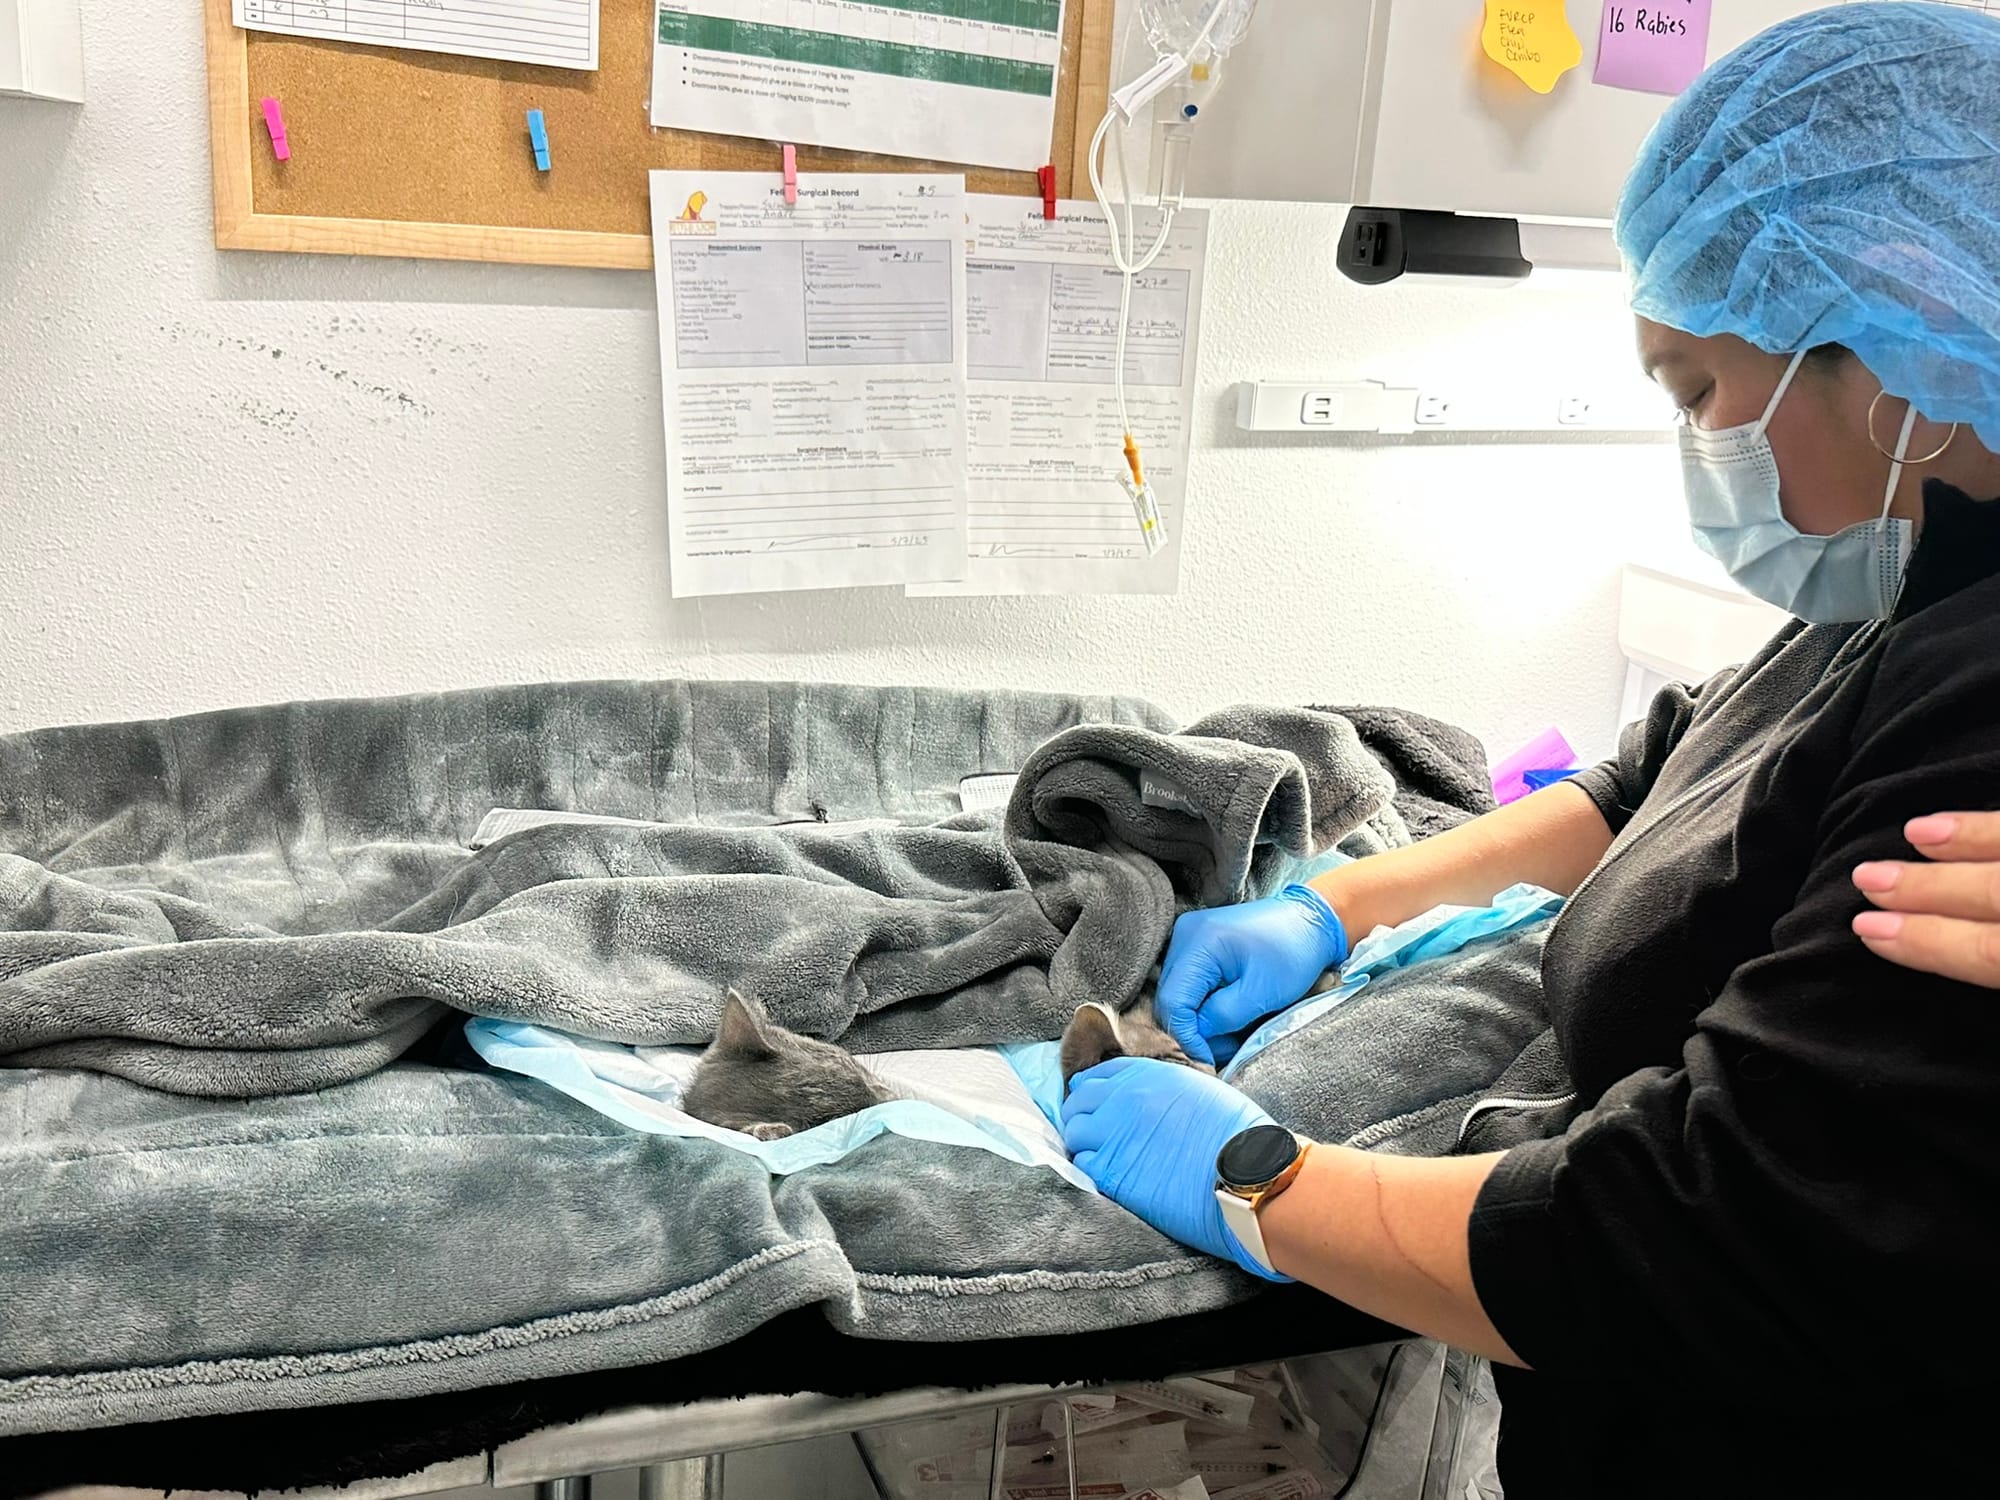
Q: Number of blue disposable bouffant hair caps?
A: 1